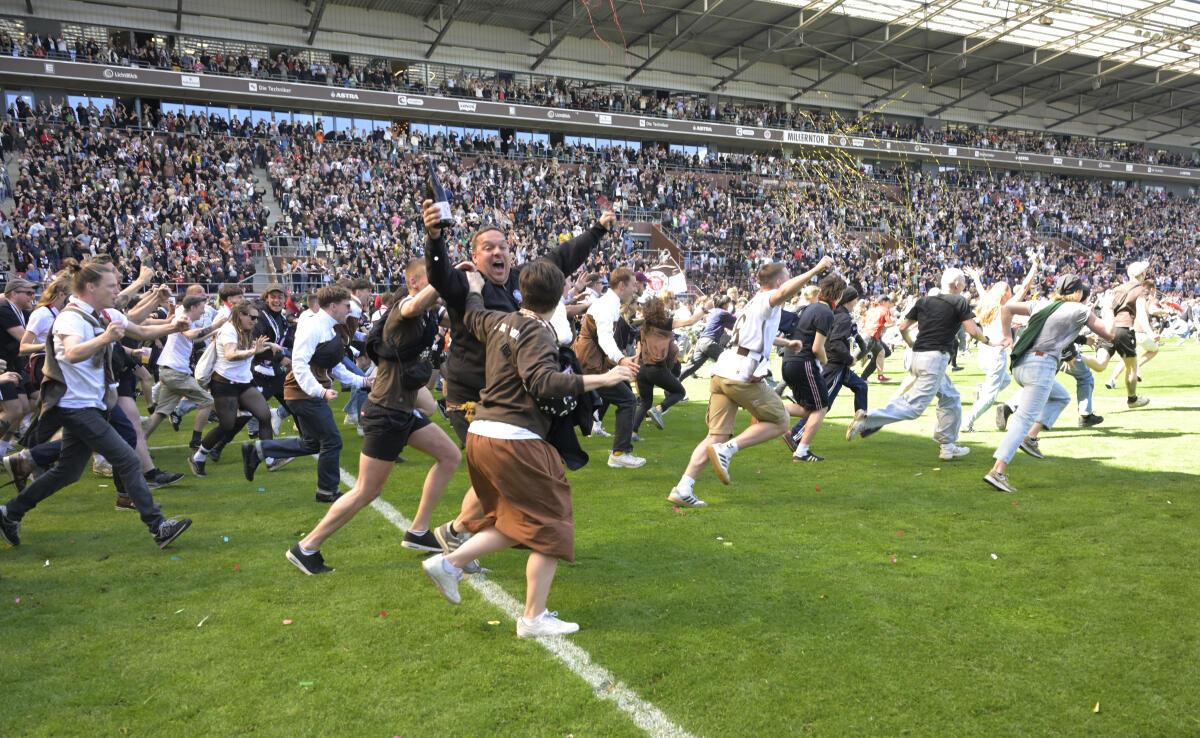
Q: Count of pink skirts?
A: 0